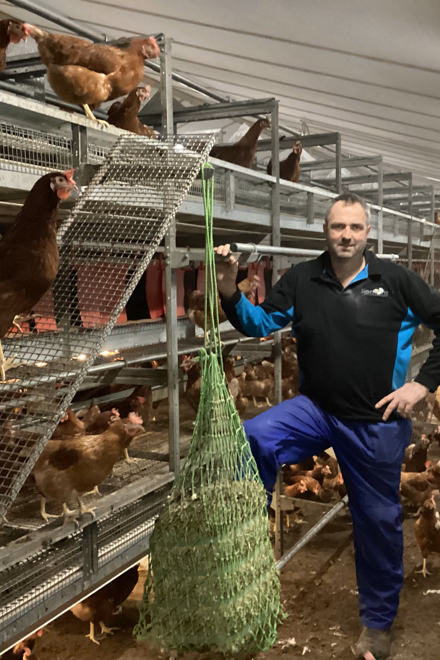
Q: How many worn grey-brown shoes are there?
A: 1